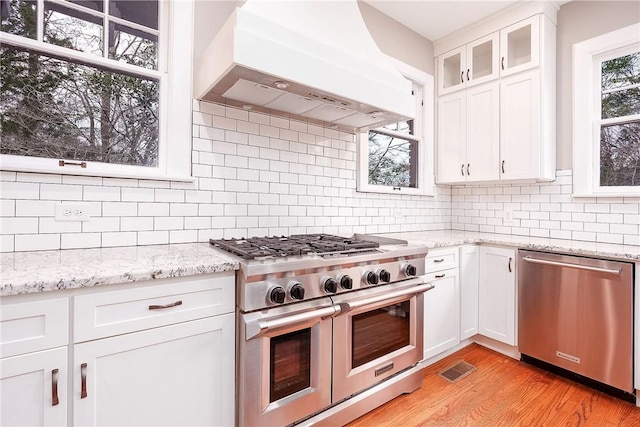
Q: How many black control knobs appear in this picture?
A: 7